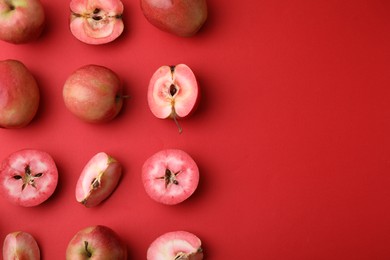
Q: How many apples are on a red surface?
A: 12